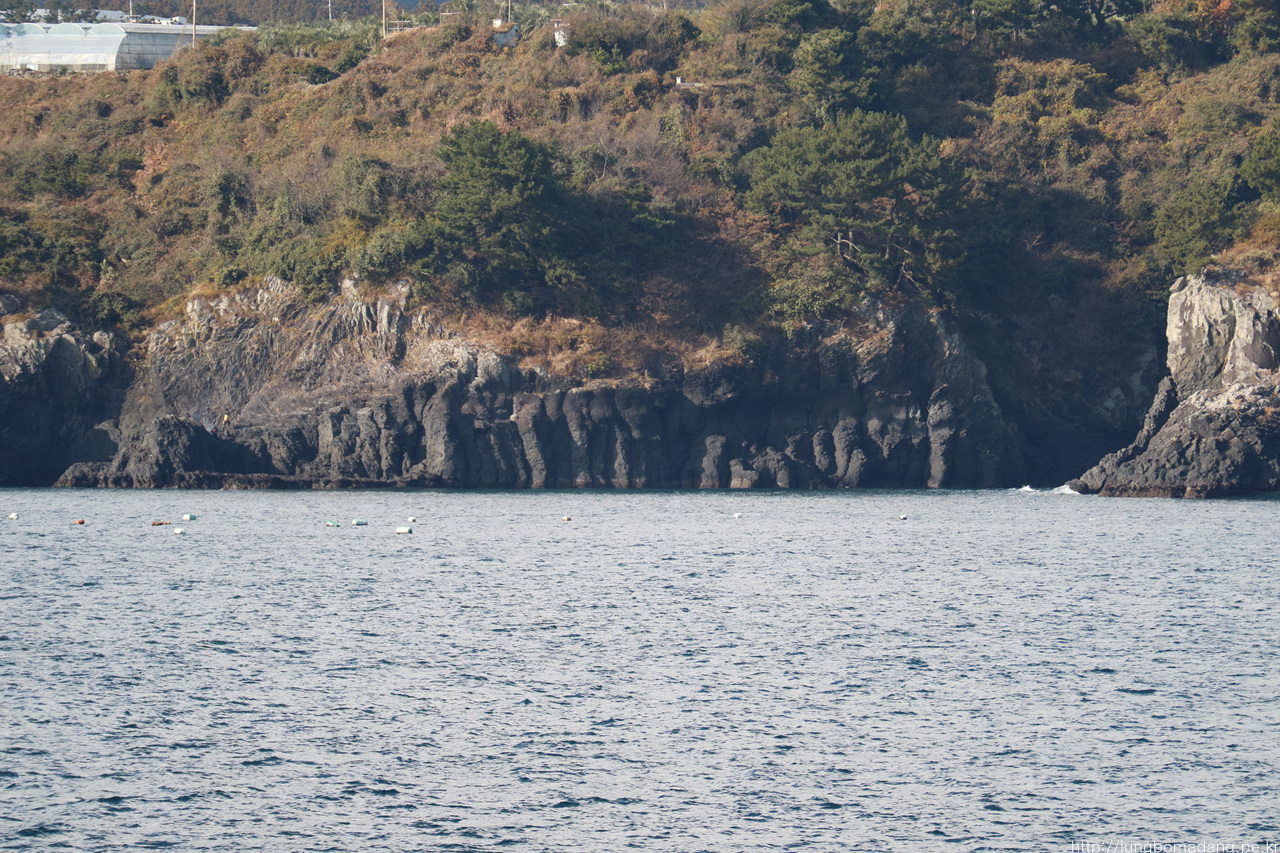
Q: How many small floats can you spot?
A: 12